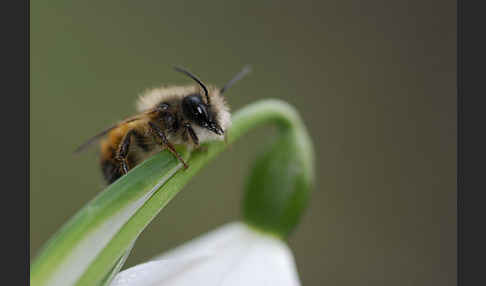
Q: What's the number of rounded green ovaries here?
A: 1